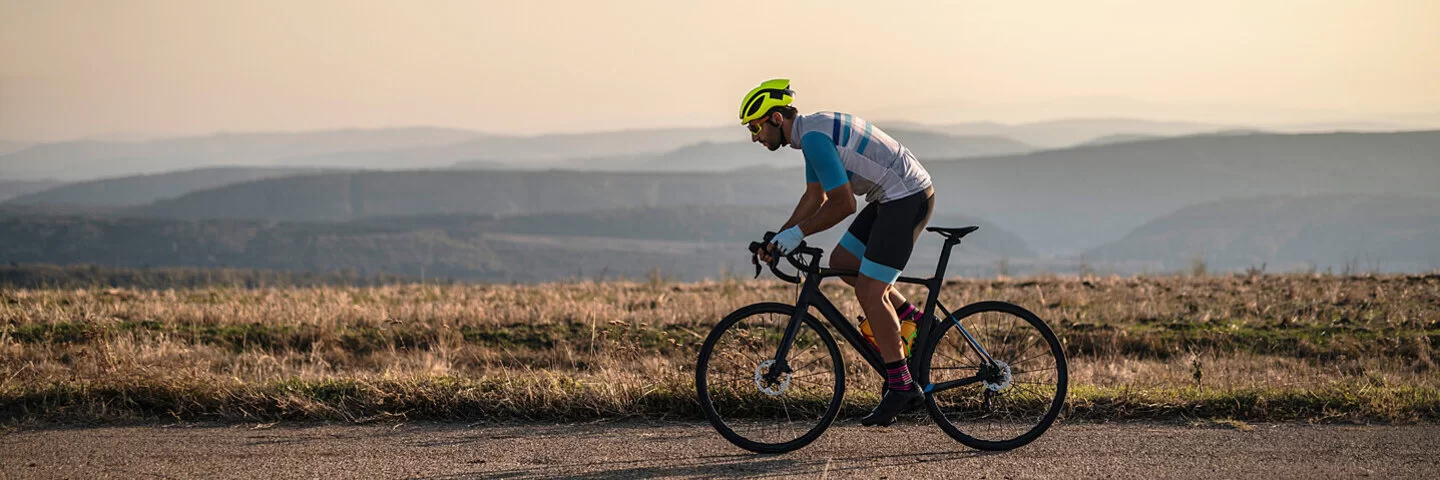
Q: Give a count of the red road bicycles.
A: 0